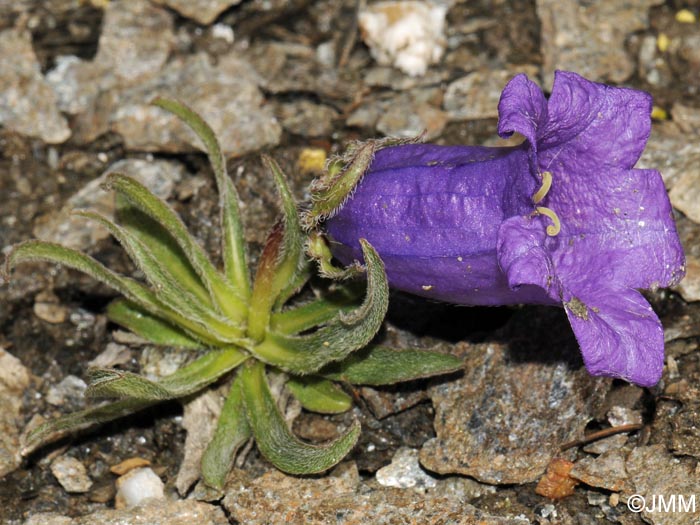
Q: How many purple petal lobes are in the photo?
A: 5